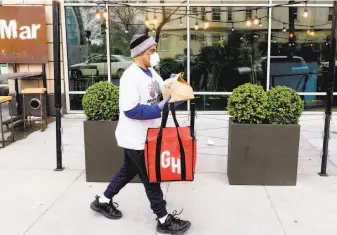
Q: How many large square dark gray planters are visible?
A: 2